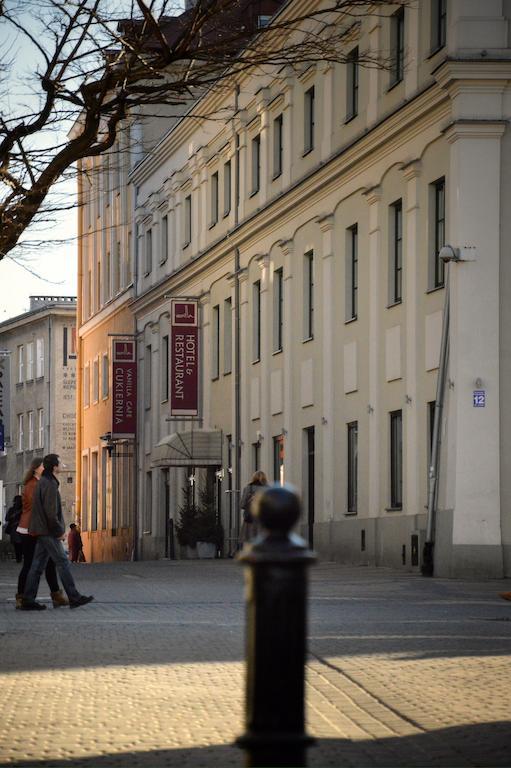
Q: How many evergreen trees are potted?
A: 2